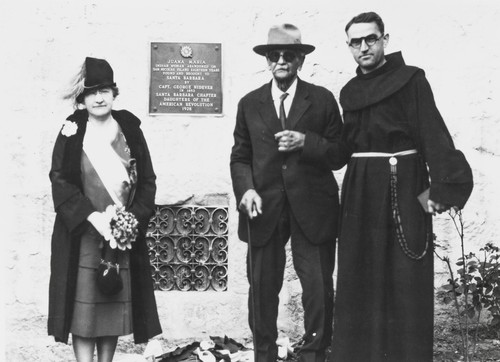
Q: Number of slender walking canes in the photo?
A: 1